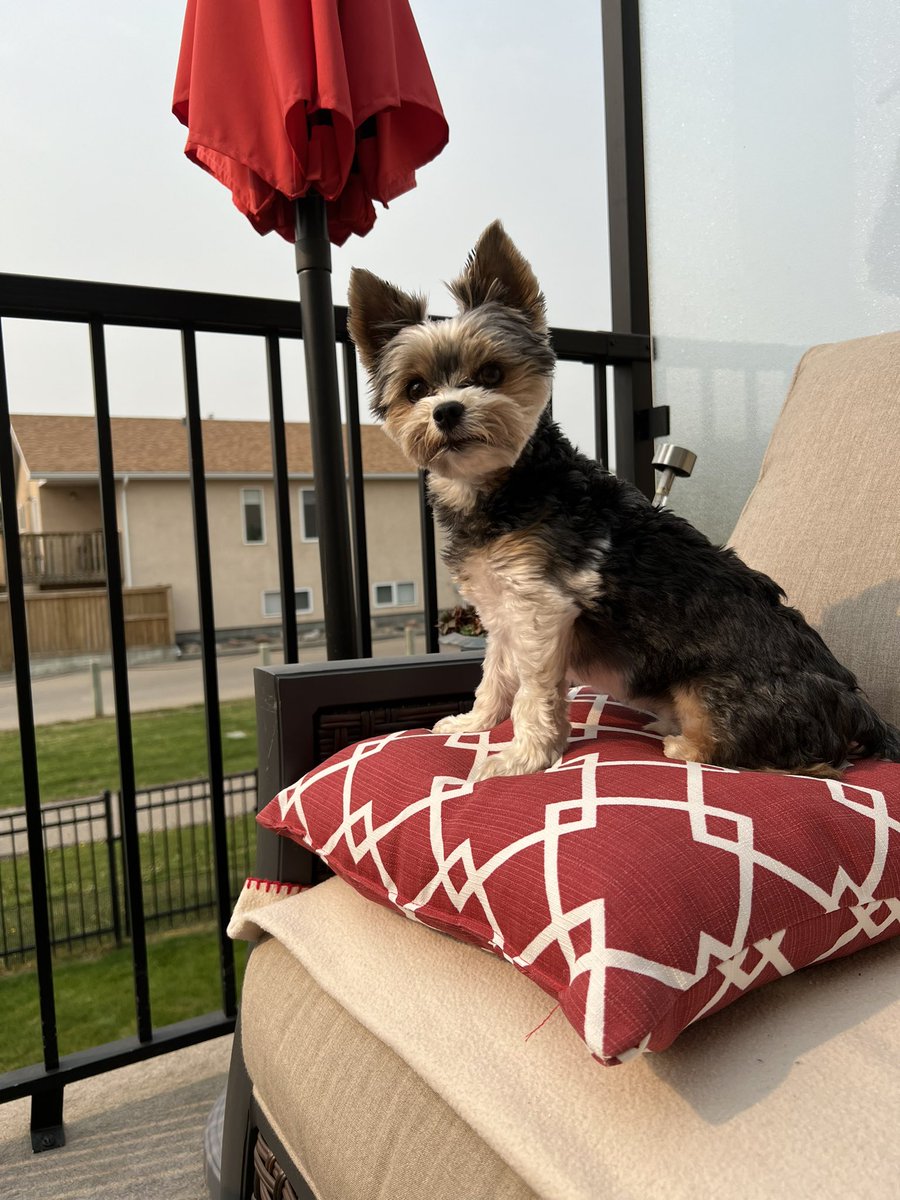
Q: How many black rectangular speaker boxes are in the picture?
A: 0